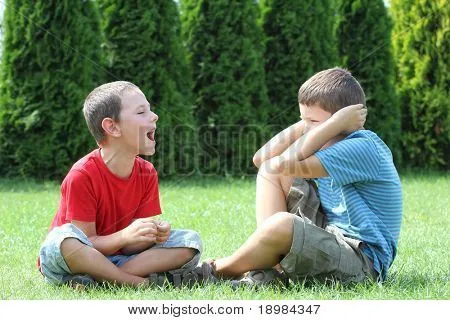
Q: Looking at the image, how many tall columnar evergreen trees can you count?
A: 6